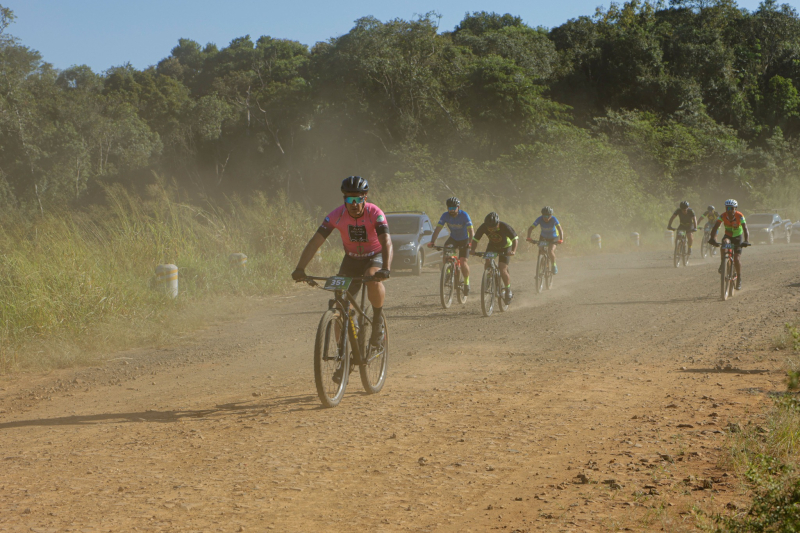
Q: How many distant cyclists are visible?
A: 6